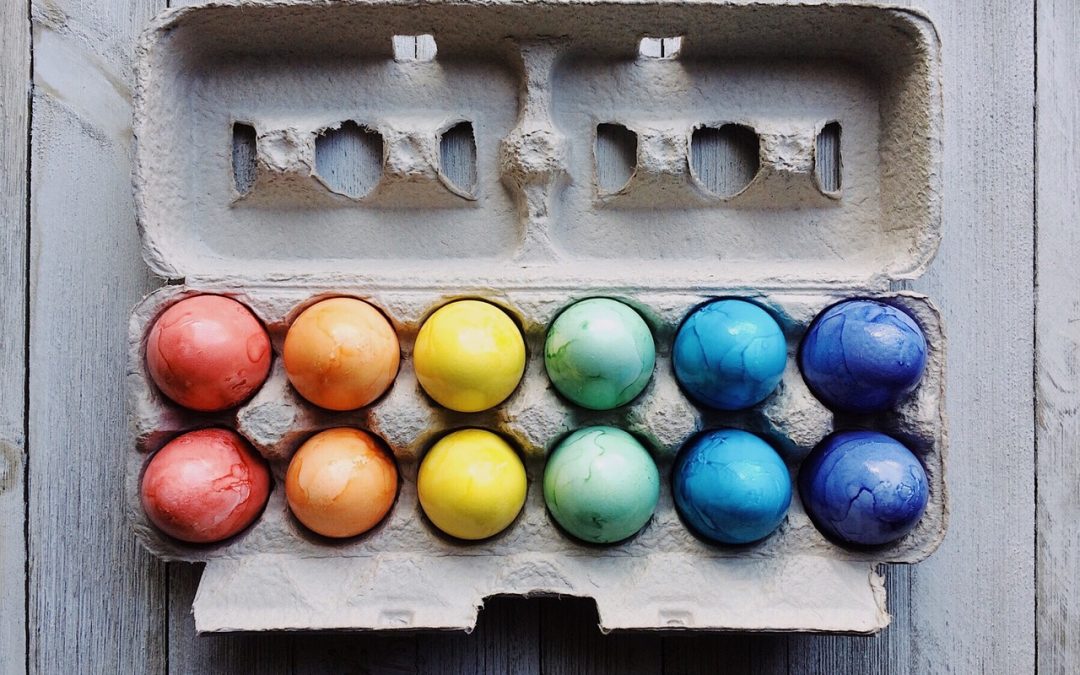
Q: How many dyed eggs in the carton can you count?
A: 12